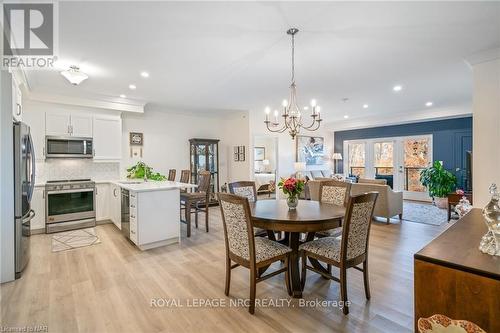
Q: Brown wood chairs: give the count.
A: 7